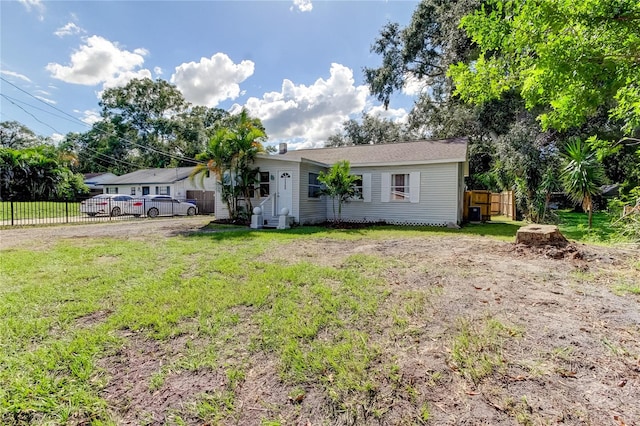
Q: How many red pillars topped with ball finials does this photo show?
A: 0